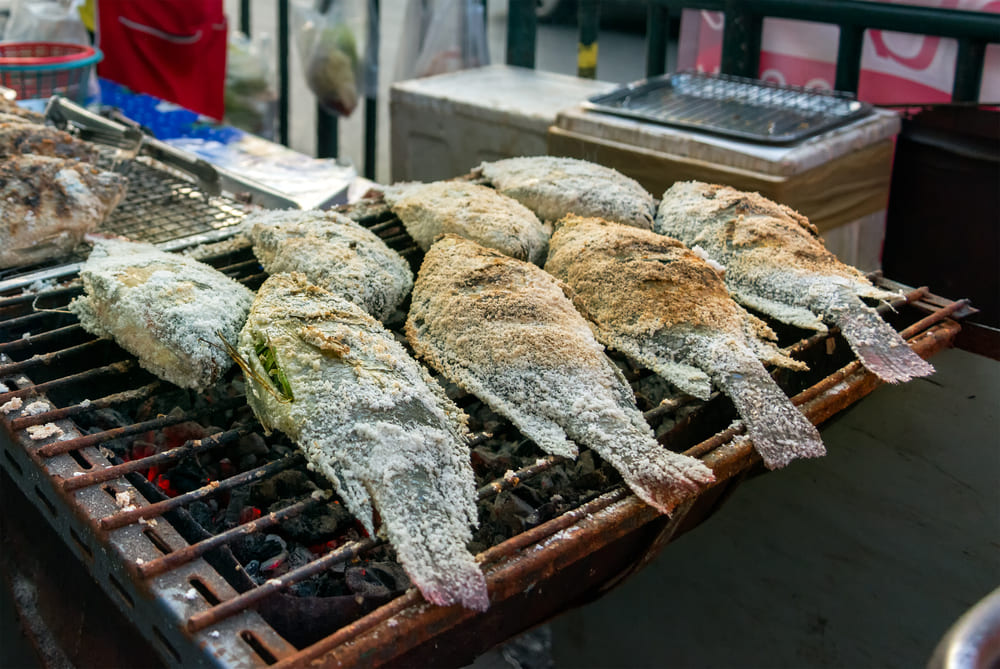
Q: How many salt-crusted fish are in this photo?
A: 8